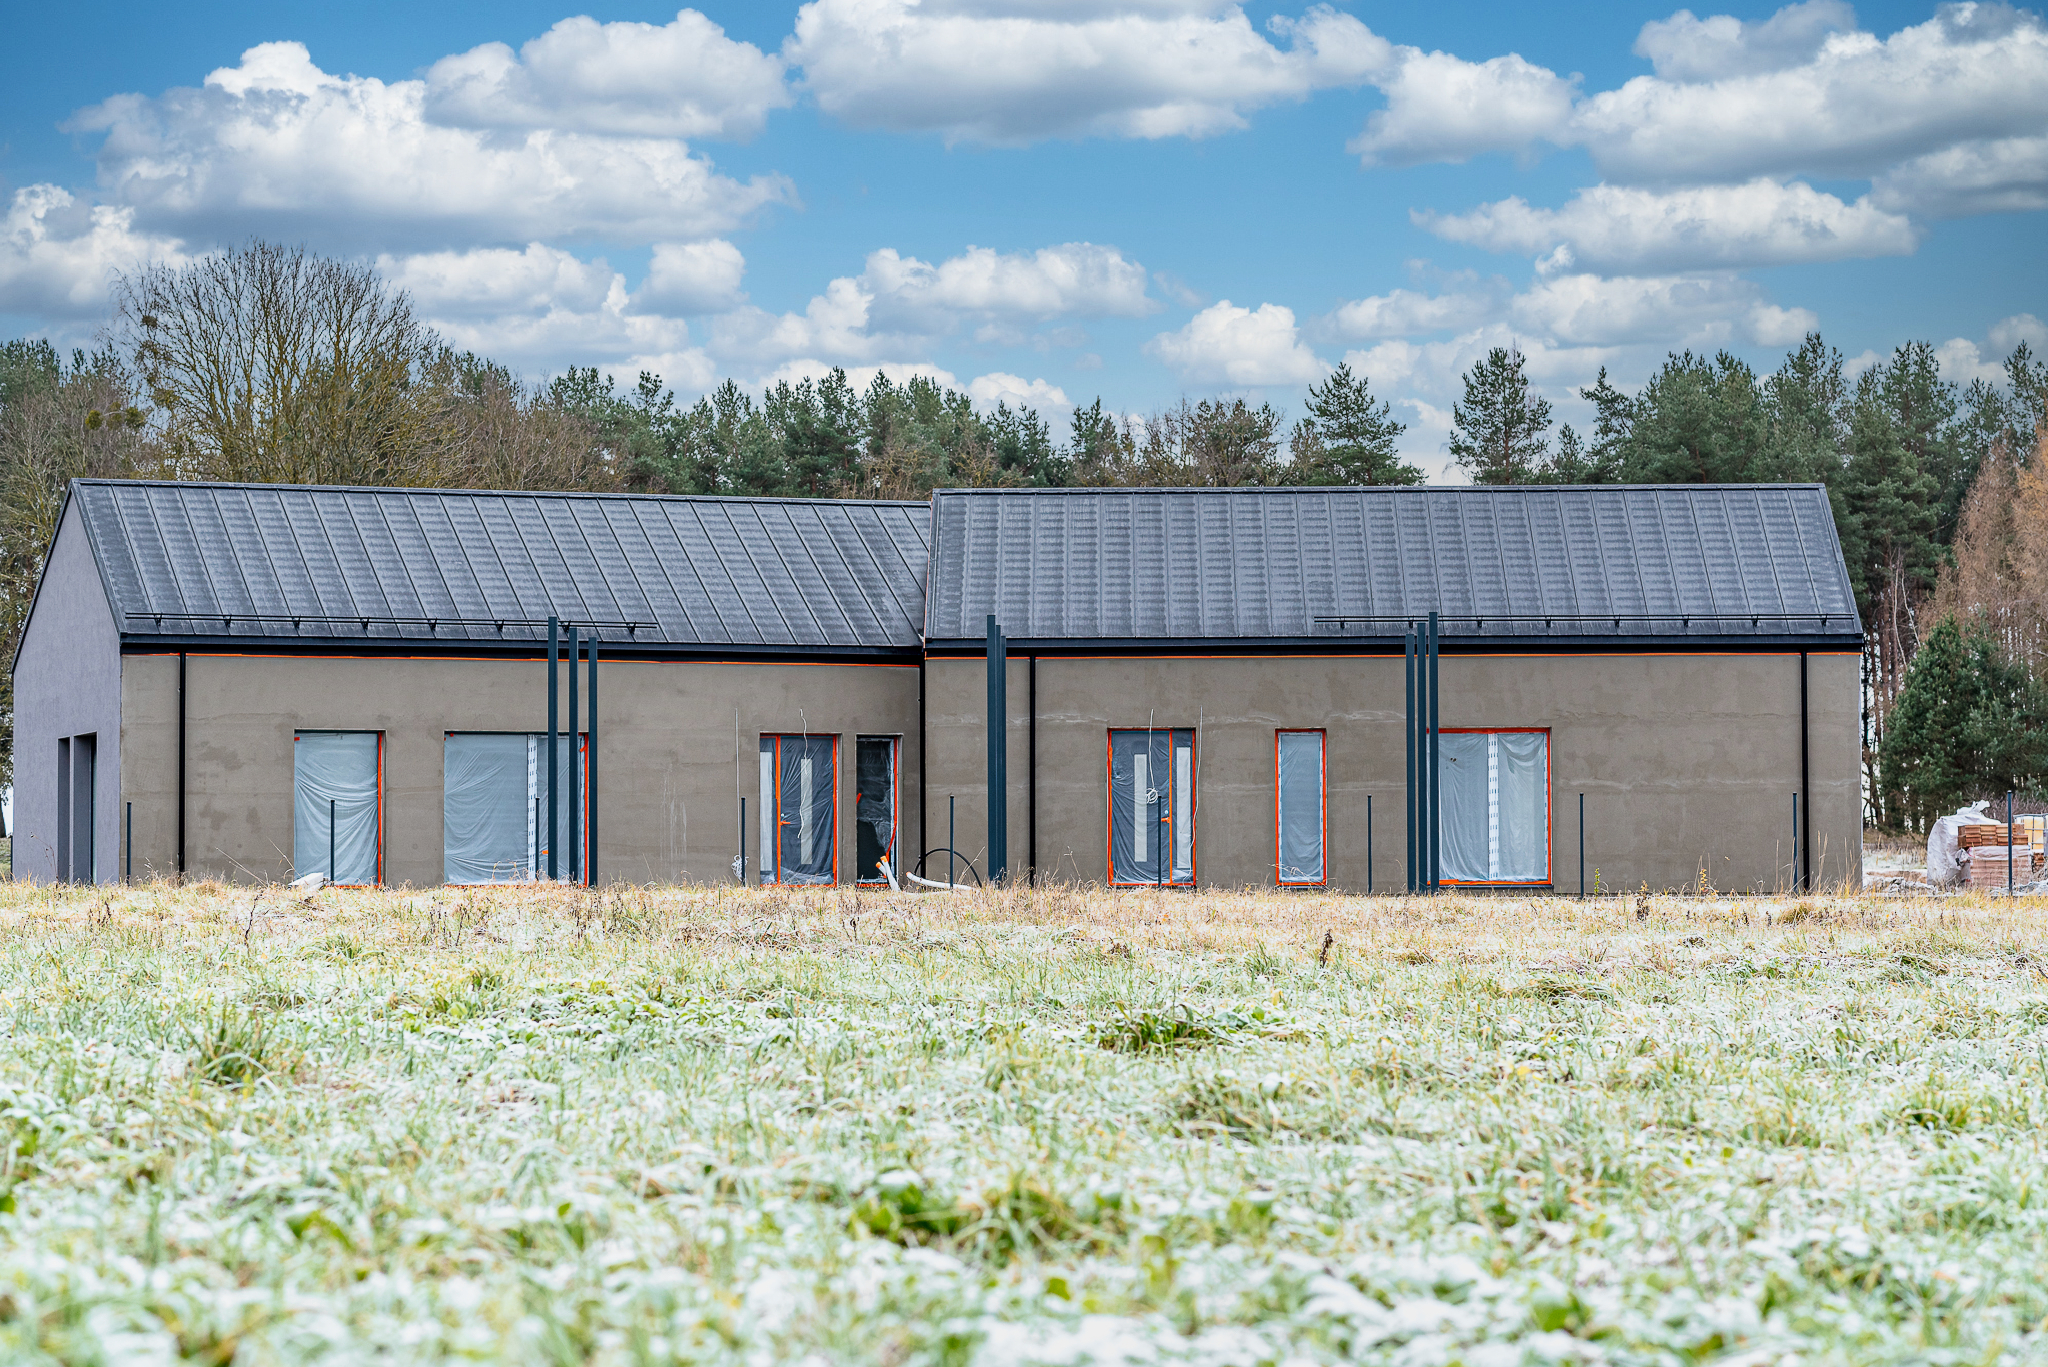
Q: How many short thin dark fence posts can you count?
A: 10